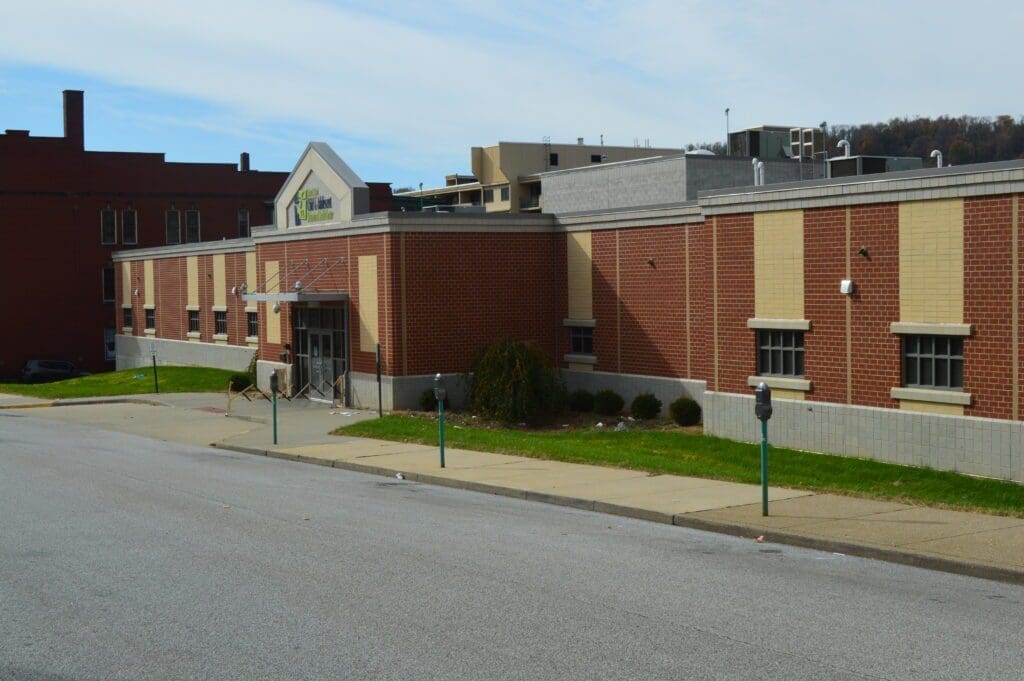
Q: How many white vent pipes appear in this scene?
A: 4